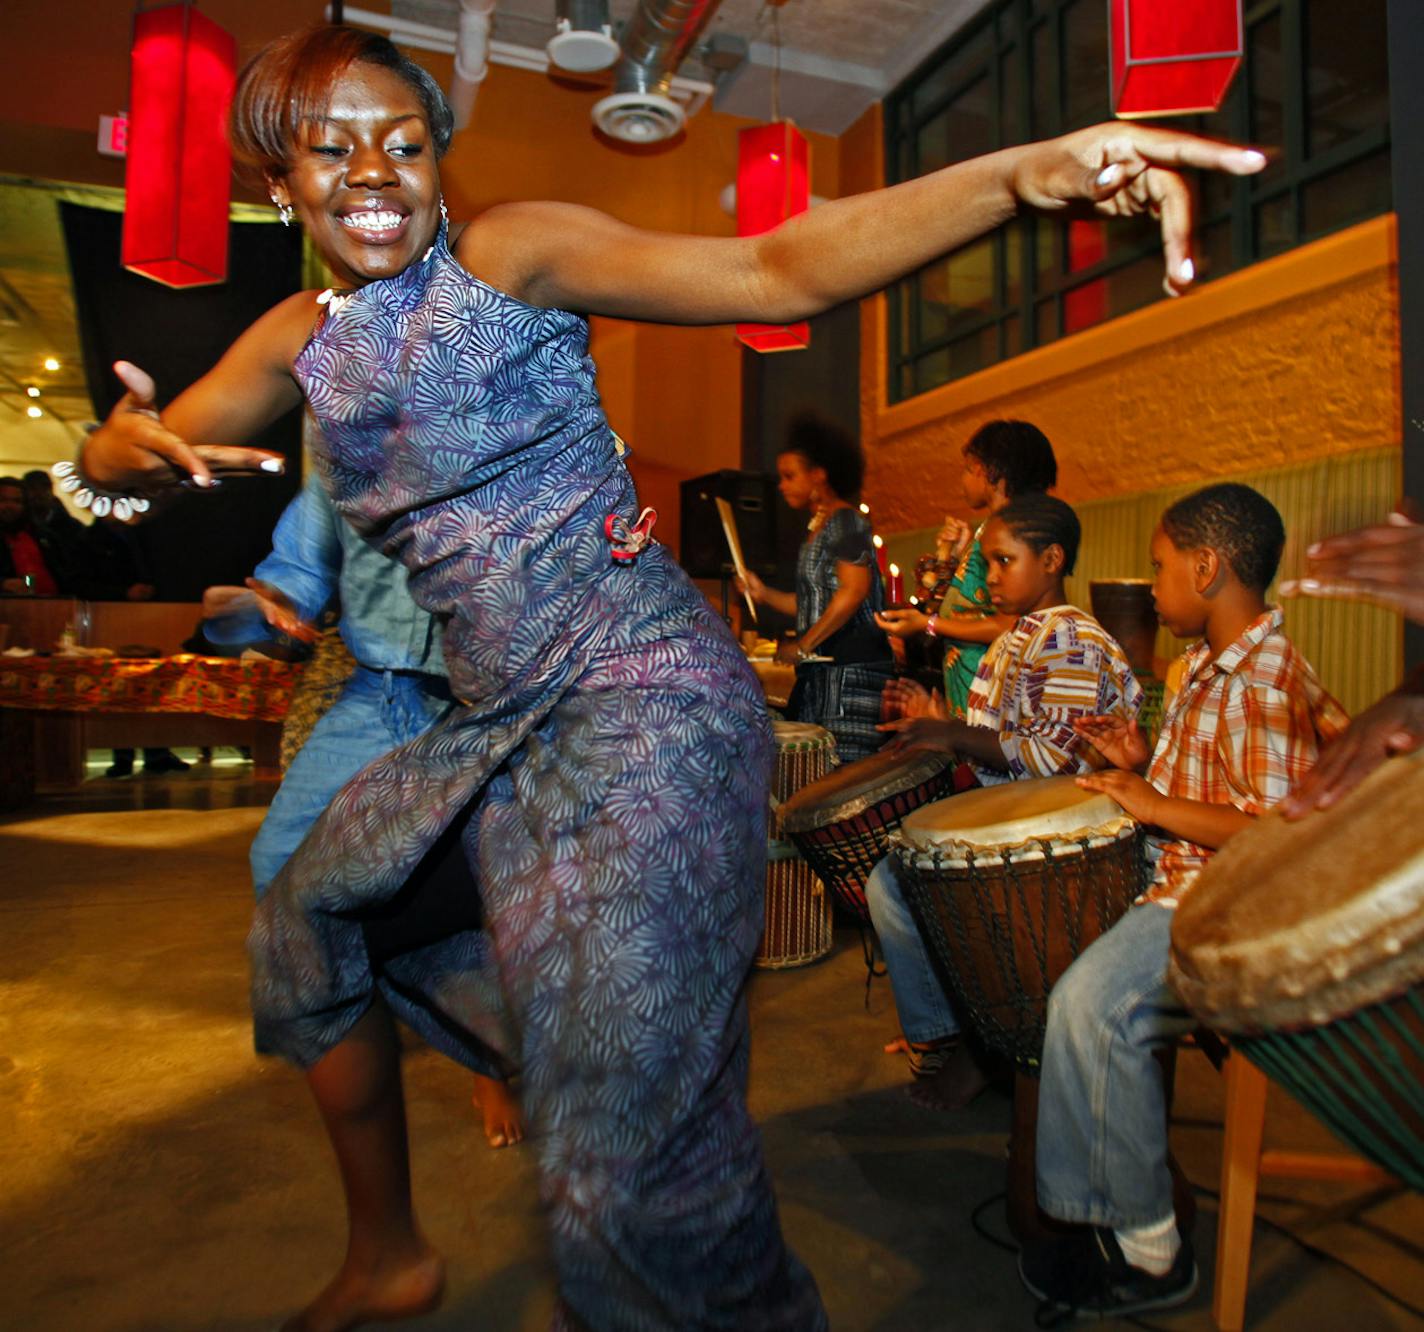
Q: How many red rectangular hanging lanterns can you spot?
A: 3